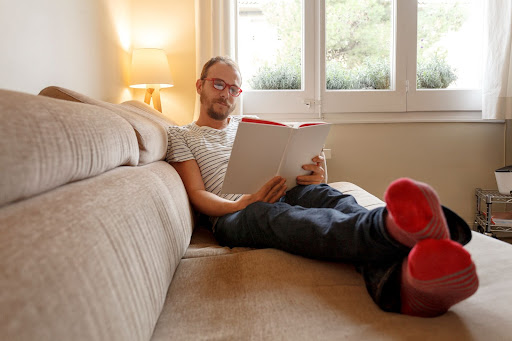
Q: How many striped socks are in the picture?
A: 2